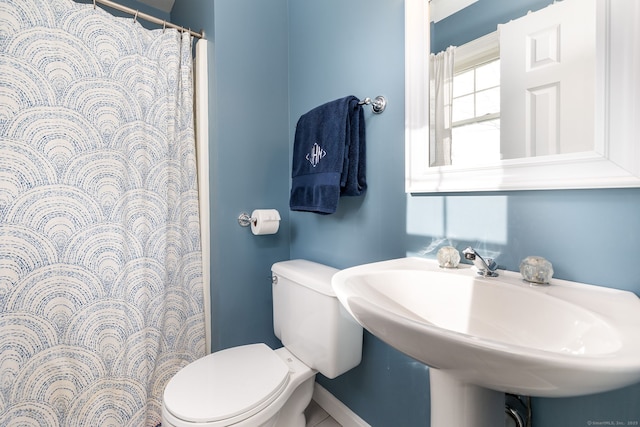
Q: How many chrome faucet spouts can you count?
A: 1